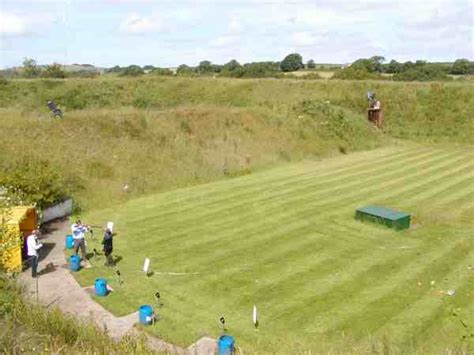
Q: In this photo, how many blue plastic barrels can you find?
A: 5